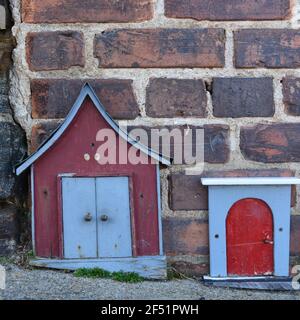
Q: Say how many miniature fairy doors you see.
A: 2